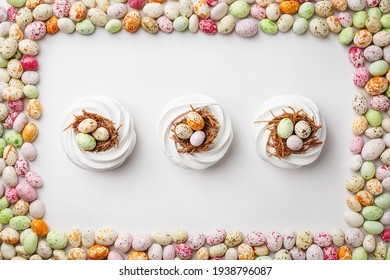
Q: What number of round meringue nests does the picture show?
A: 3